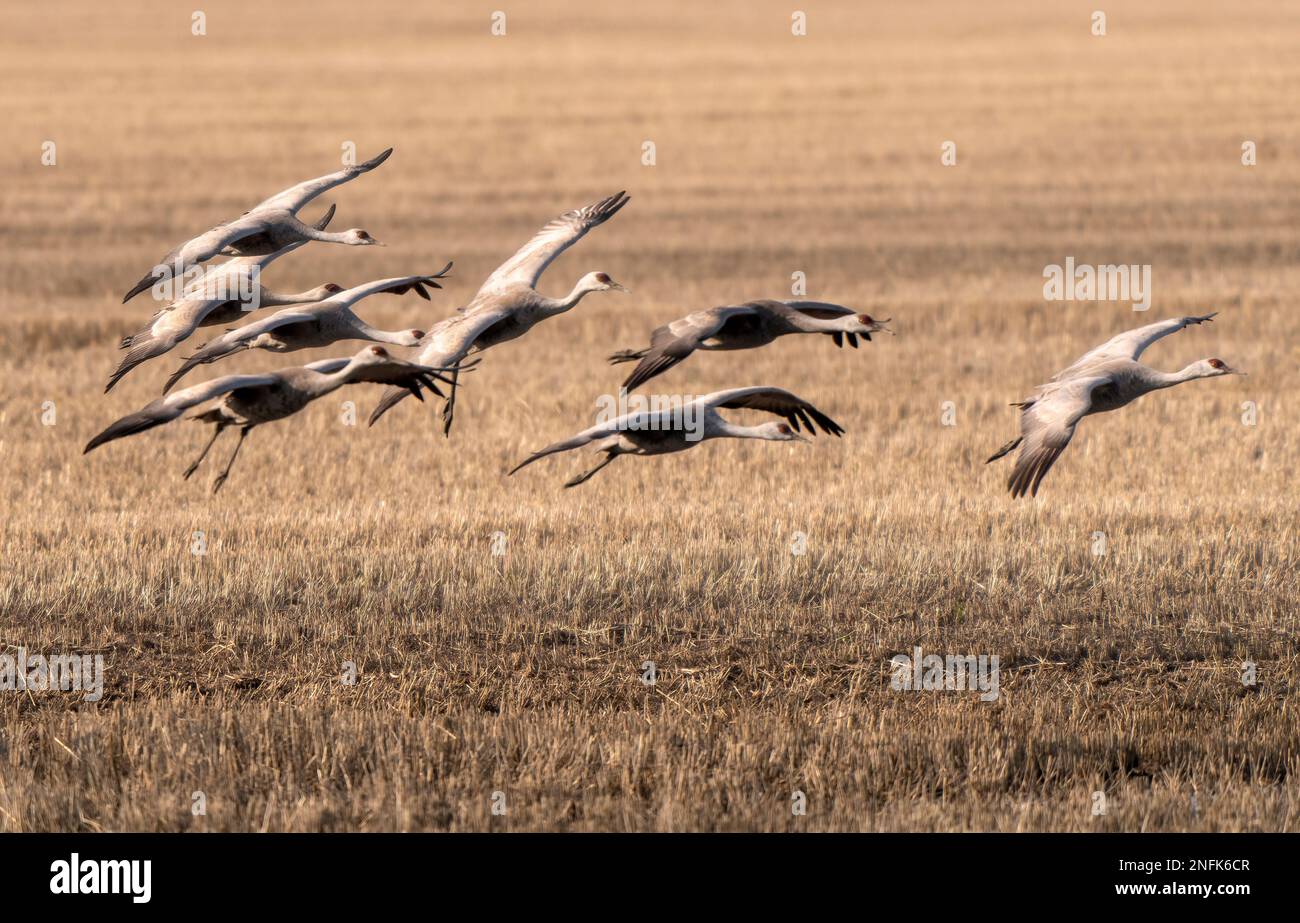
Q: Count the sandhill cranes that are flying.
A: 8